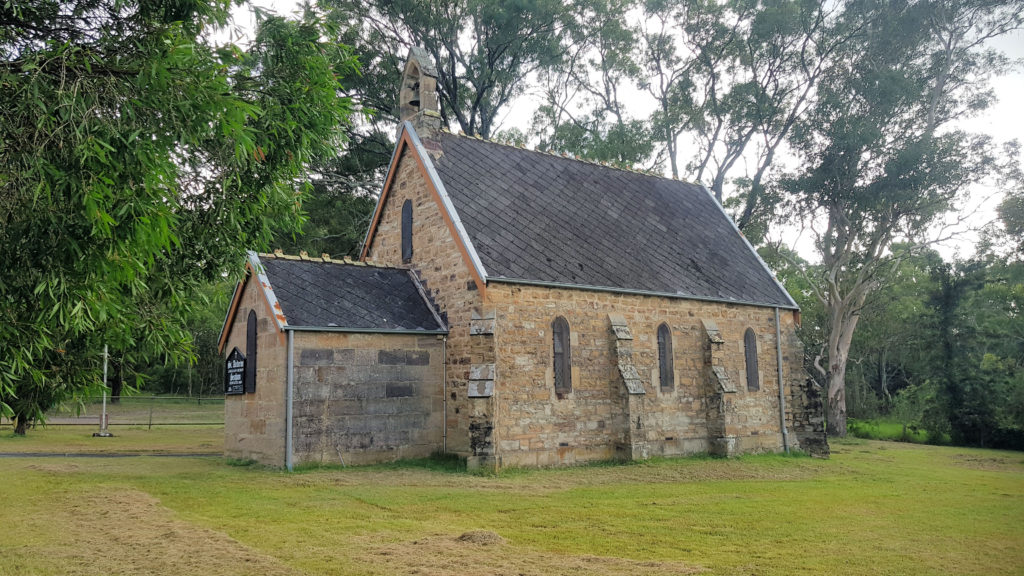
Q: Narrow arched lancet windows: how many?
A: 5